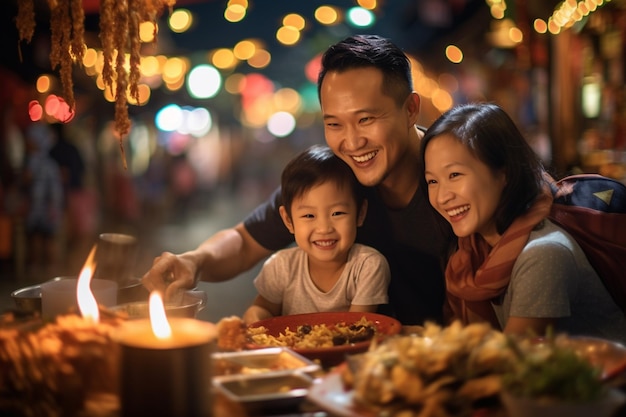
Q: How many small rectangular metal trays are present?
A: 2